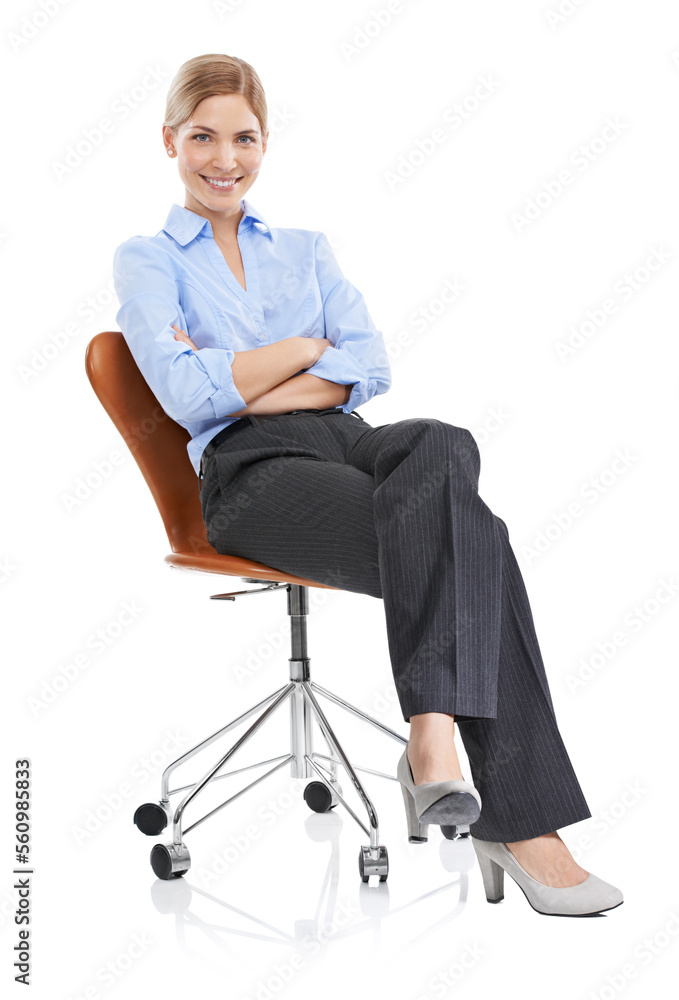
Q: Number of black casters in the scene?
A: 5